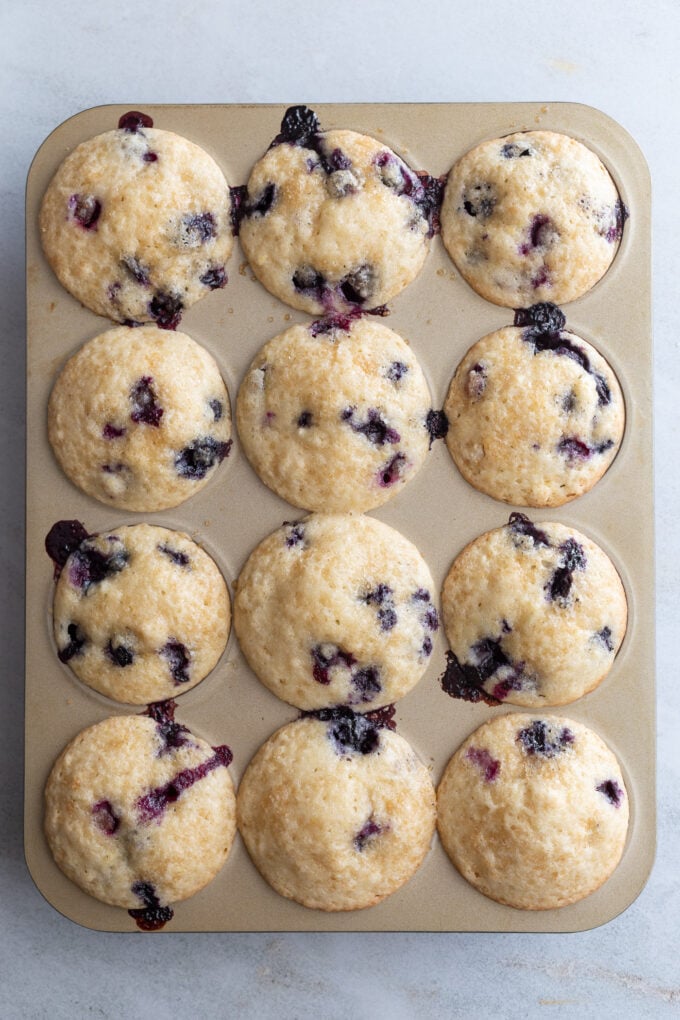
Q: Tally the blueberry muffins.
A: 12